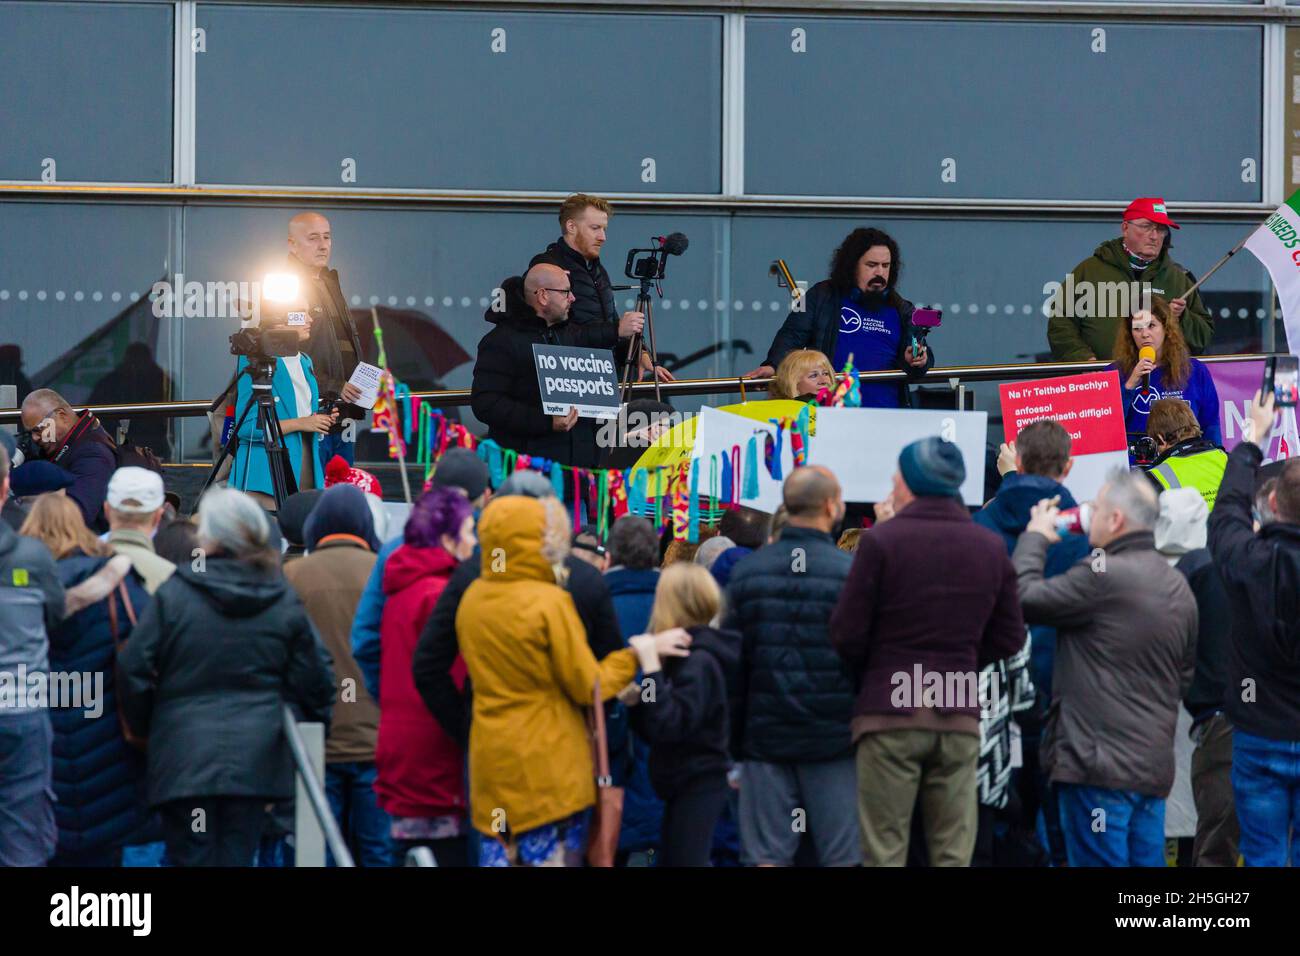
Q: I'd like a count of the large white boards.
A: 2